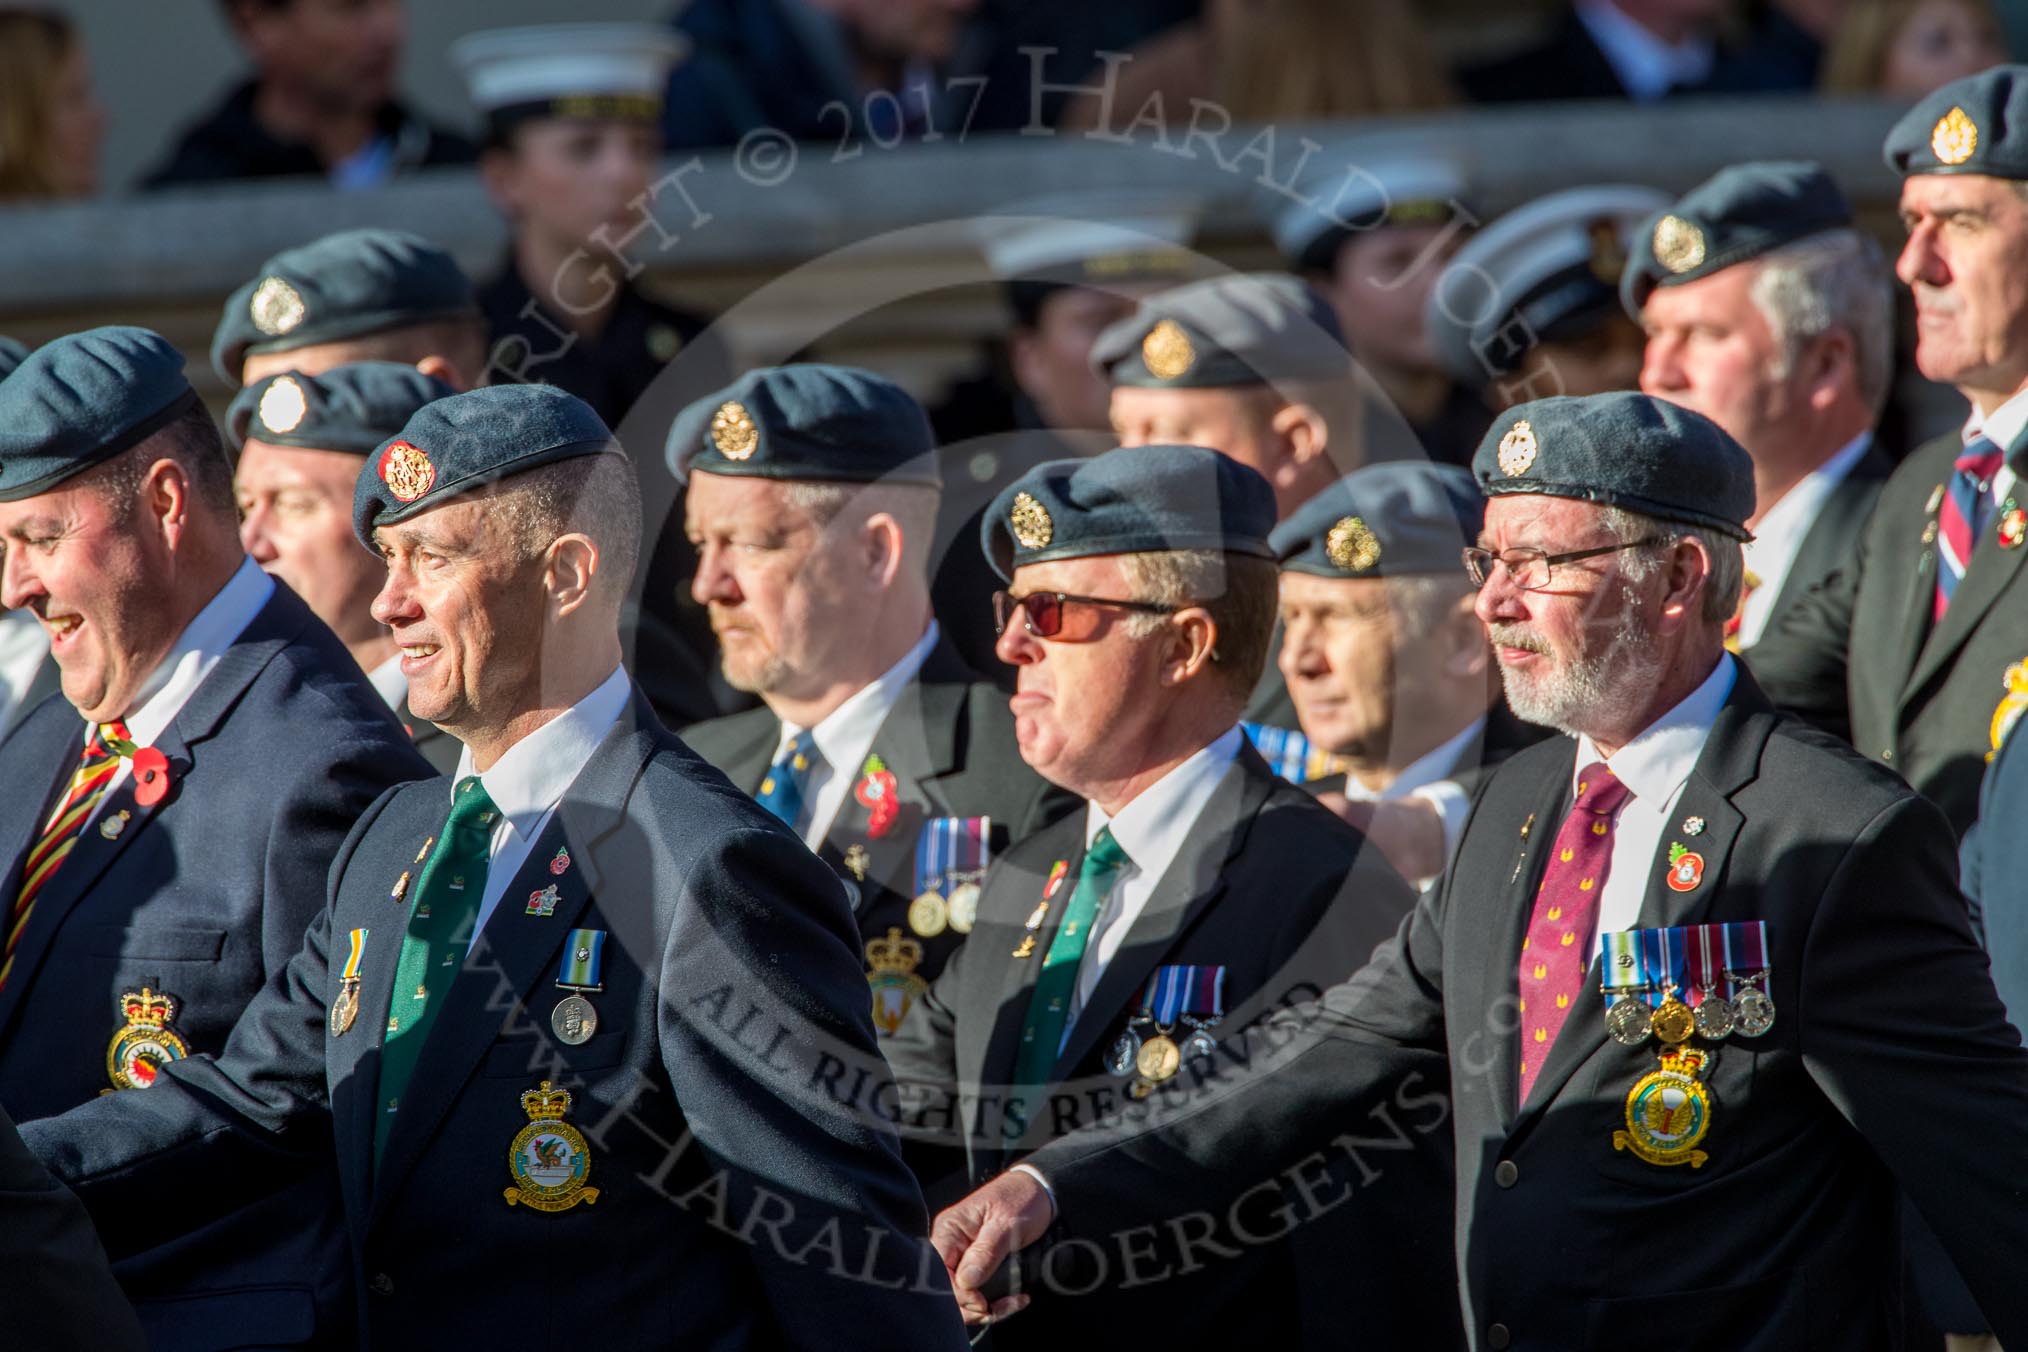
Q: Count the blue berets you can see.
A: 12